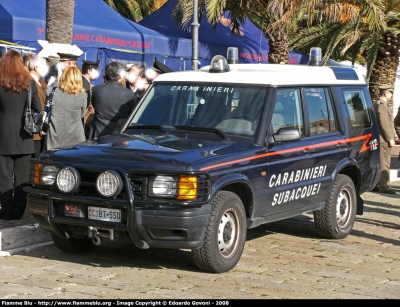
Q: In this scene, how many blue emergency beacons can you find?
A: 2